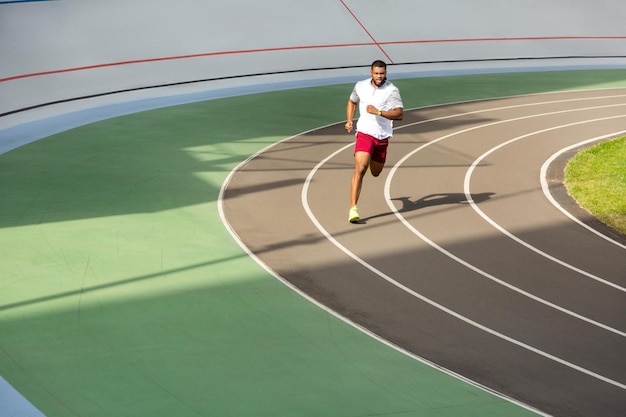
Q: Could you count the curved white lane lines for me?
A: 5